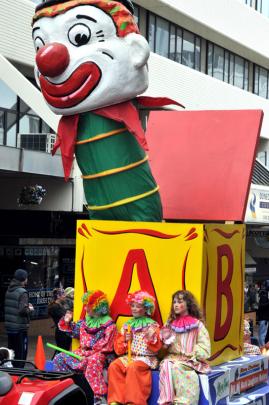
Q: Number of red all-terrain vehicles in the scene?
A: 1